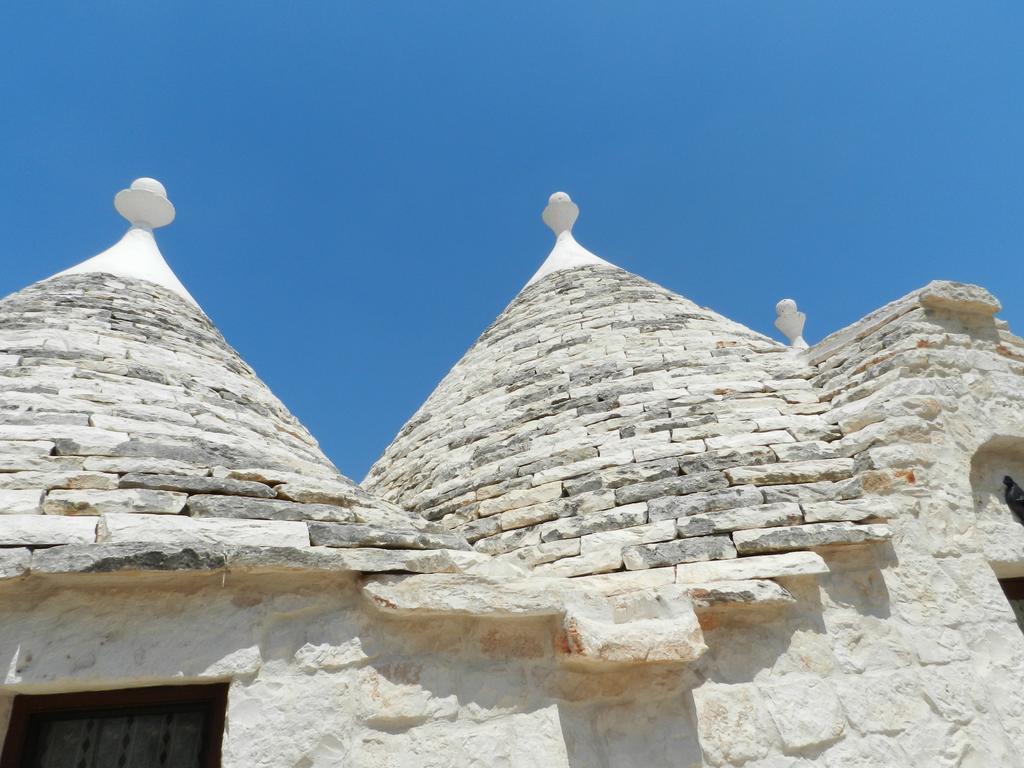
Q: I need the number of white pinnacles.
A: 3